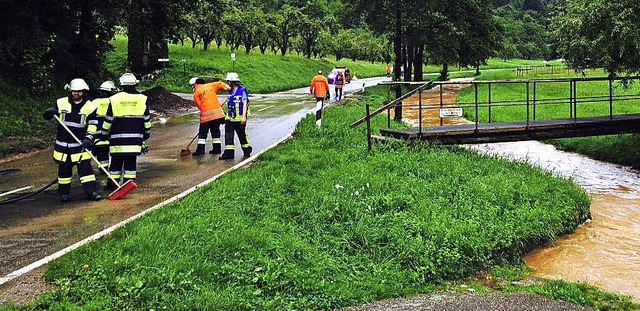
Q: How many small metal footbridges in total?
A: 1